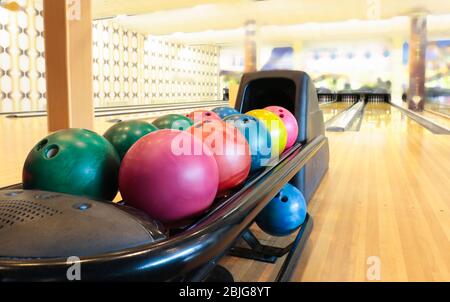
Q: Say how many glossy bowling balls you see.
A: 11